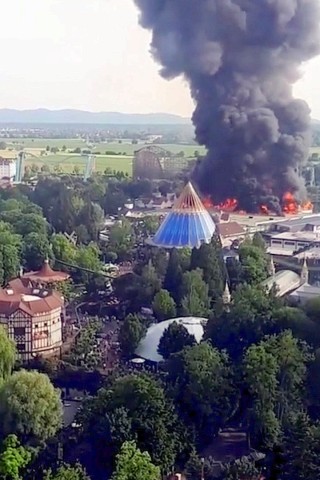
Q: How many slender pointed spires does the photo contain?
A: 3